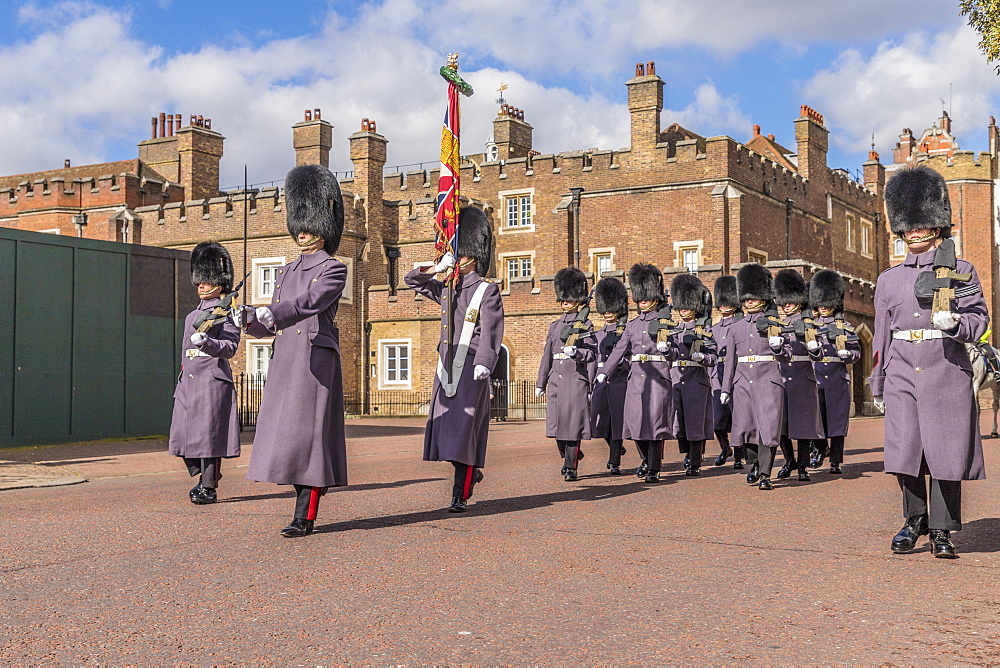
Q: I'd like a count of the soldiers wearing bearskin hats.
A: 12